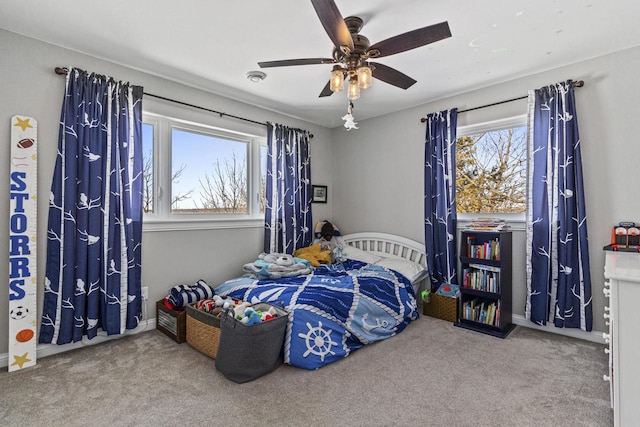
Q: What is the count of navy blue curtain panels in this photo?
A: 4